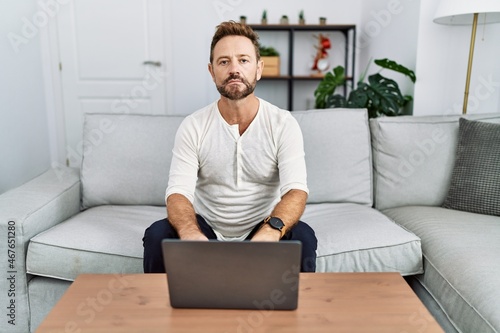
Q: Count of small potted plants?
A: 5